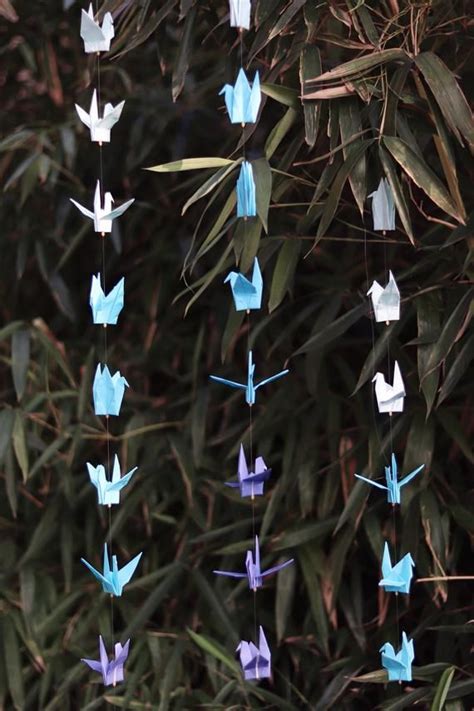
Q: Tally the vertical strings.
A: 3